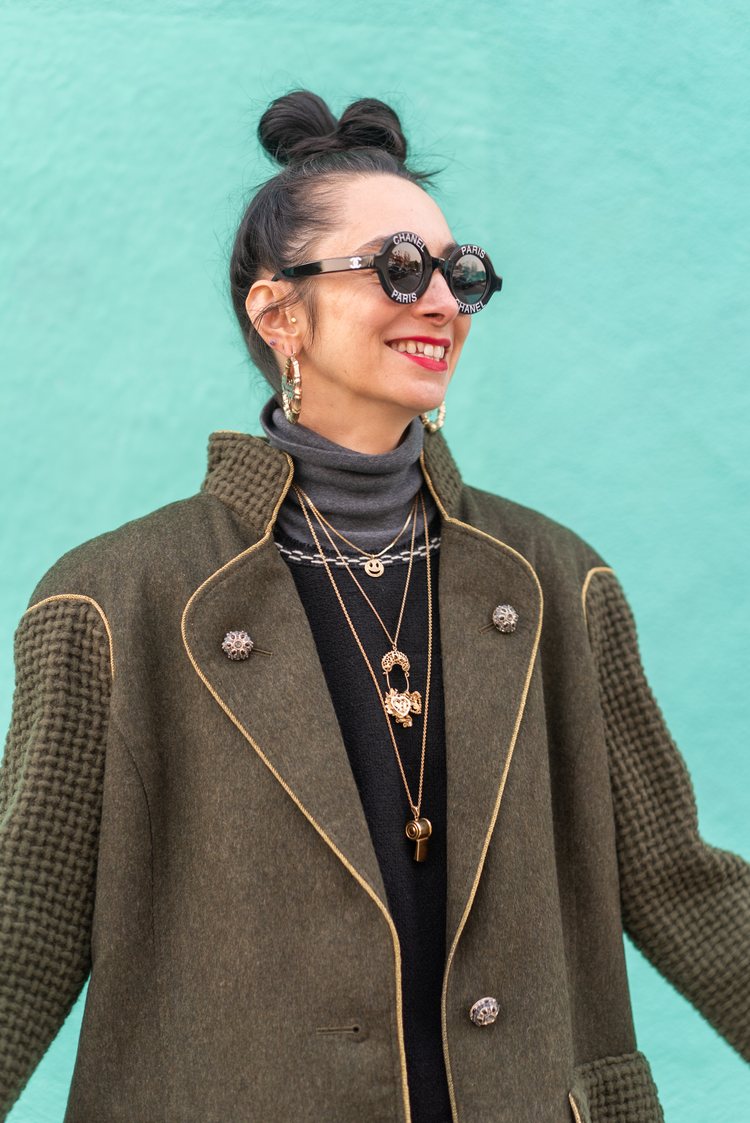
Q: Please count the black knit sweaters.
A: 1